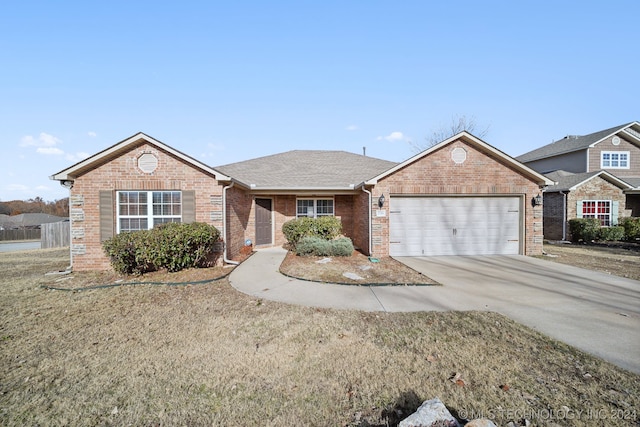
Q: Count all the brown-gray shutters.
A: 2